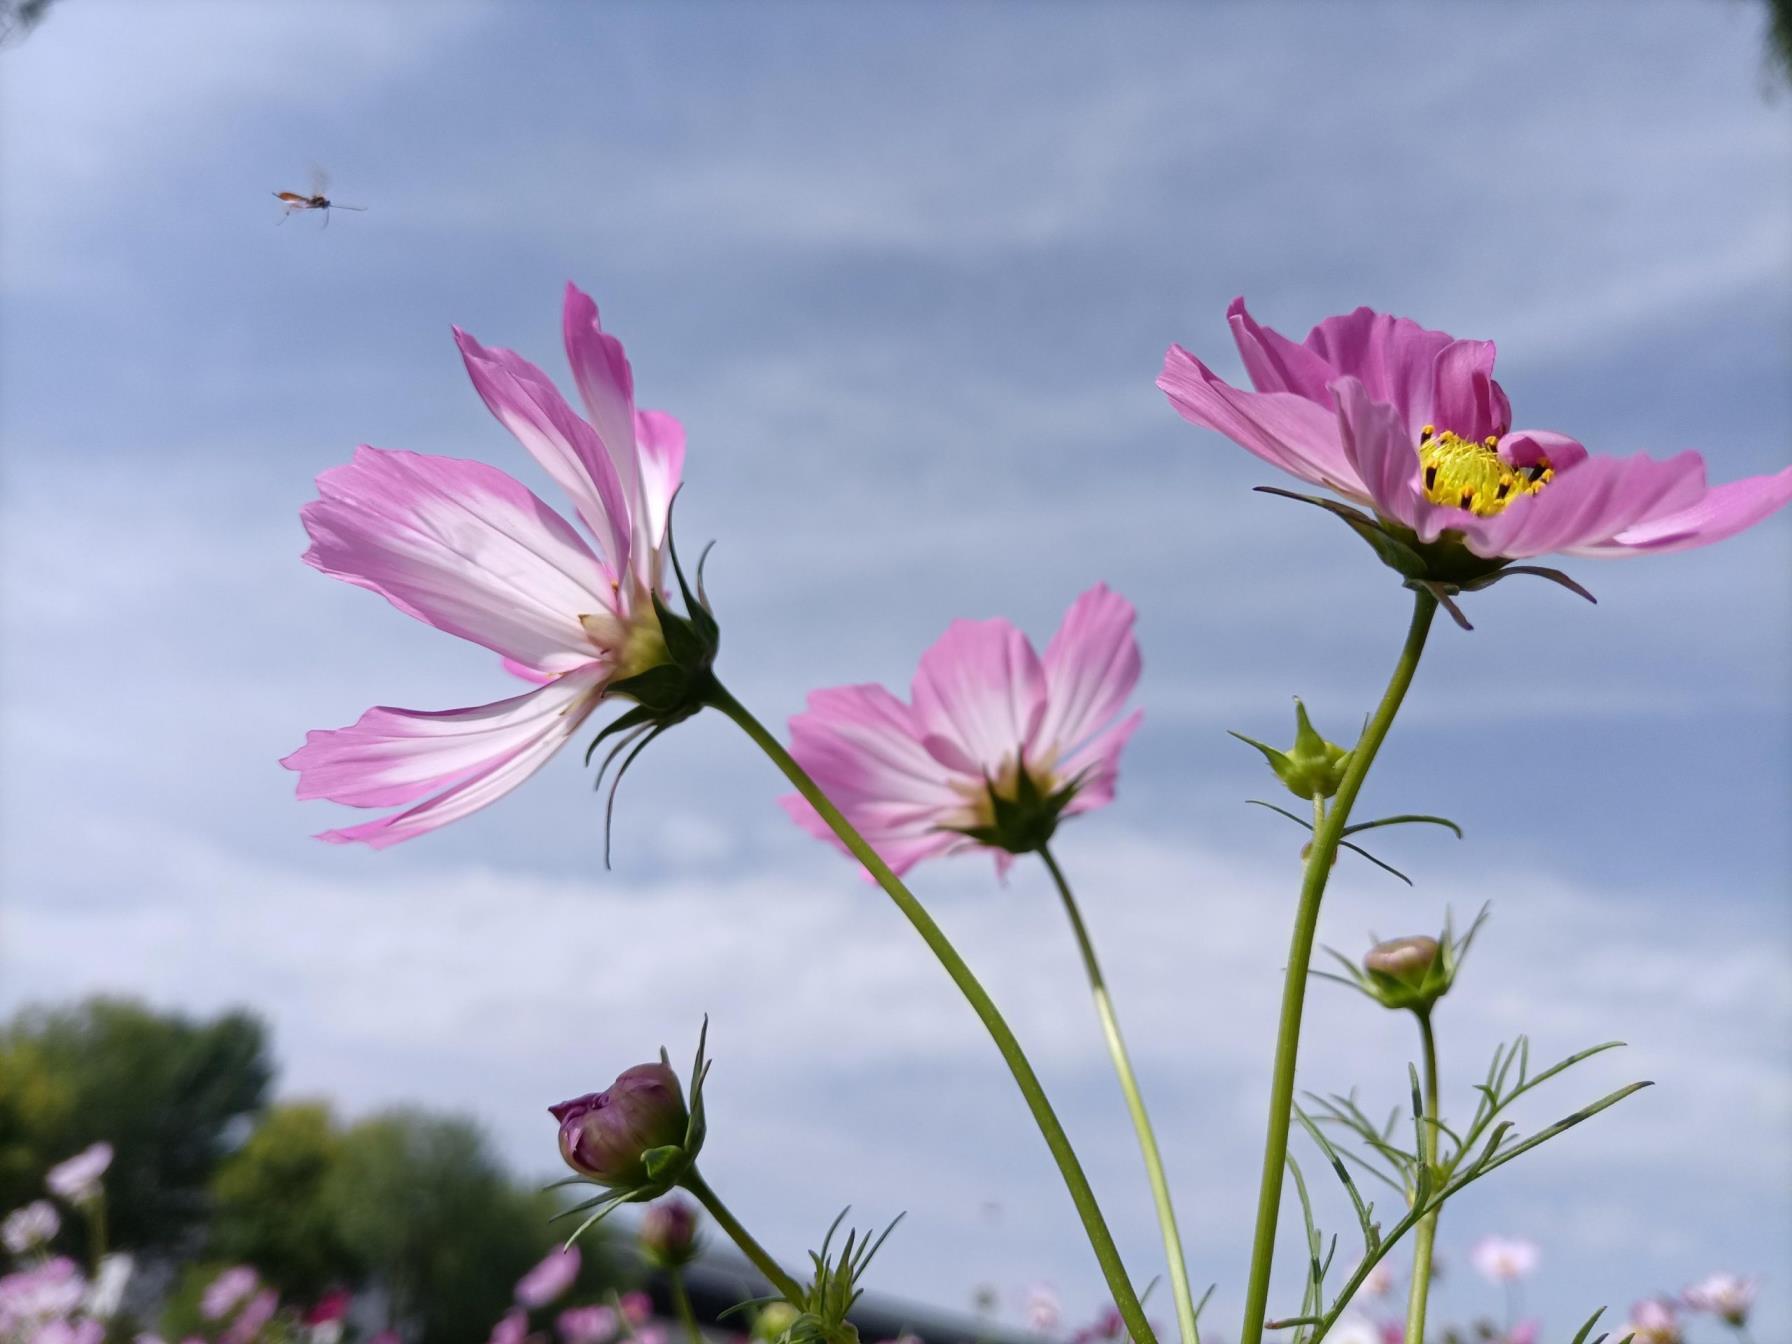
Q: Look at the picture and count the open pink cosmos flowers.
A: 3